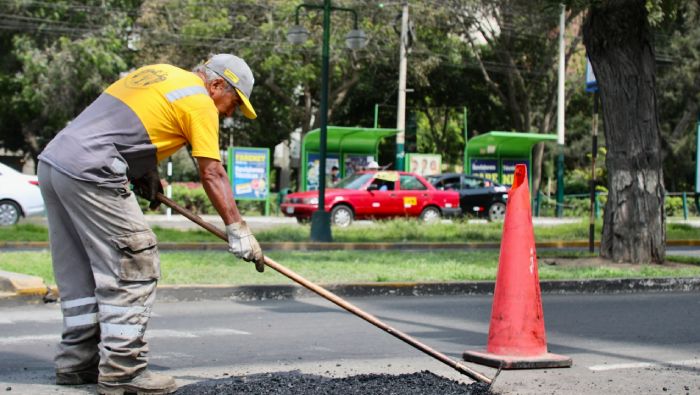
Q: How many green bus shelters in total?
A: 2